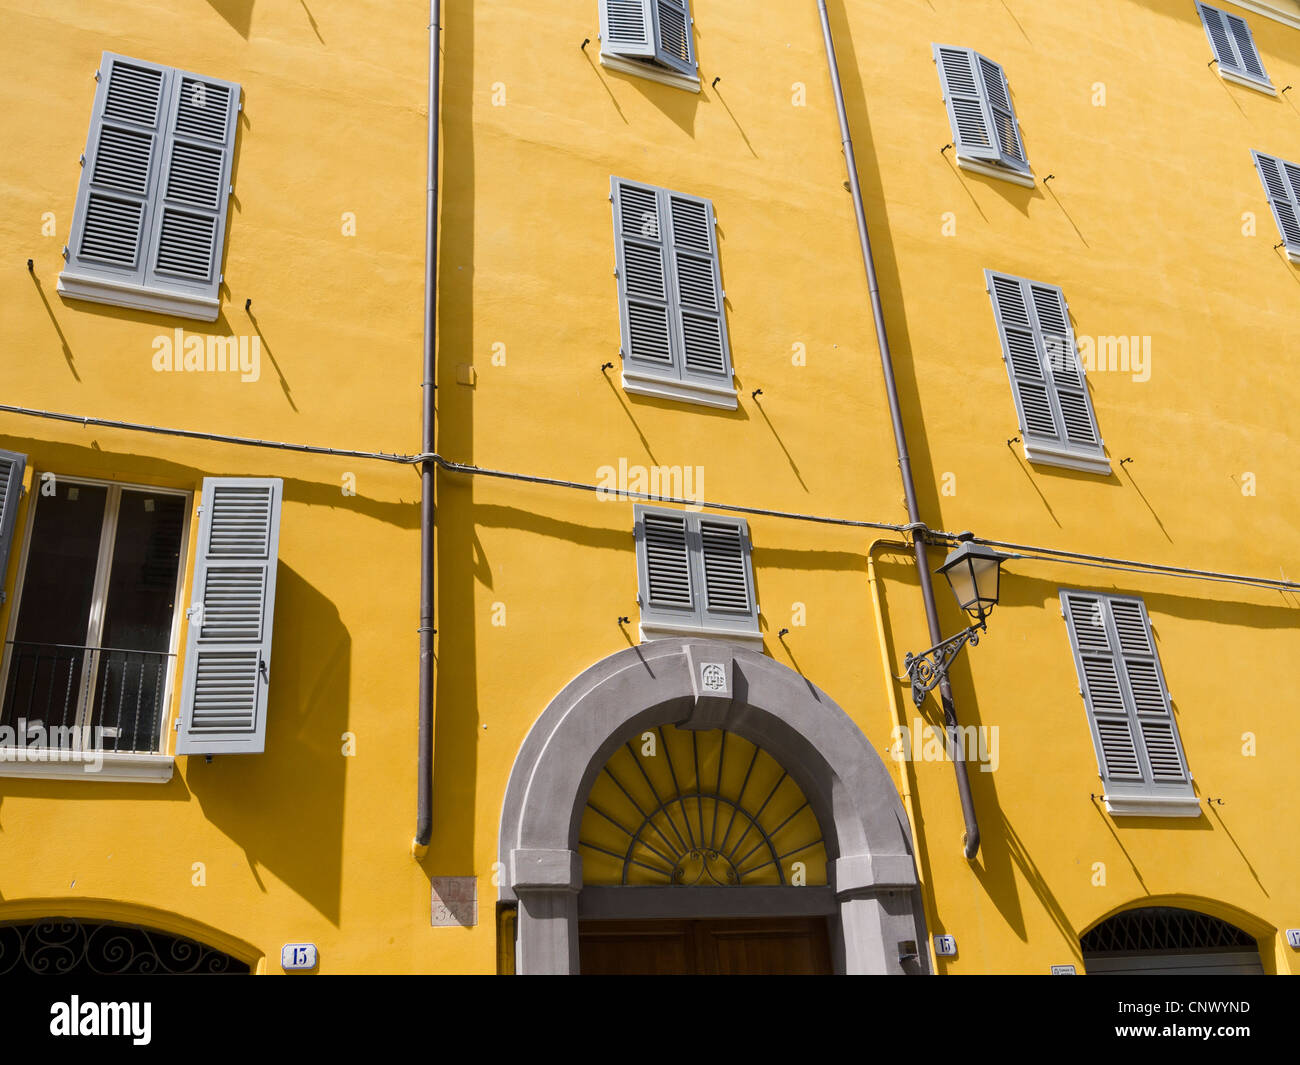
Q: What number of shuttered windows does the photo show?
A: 10